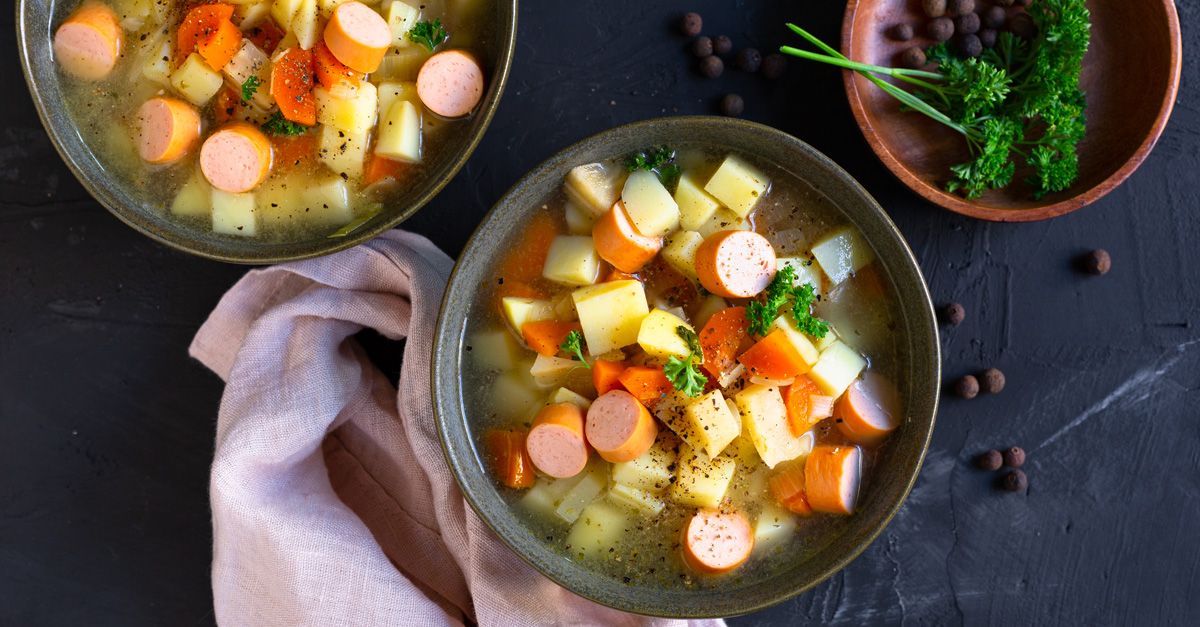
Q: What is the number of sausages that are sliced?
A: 12